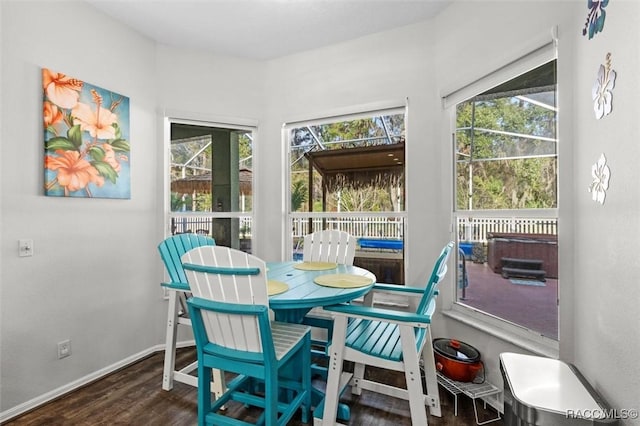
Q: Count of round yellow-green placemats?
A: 3